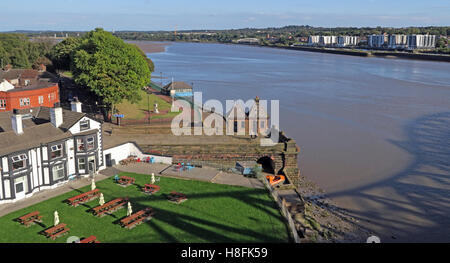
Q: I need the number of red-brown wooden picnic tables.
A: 9